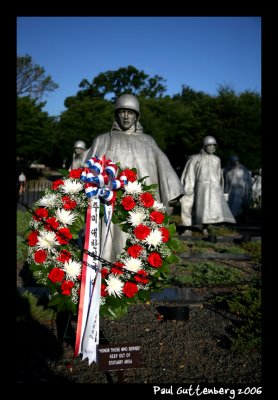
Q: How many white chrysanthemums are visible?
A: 11